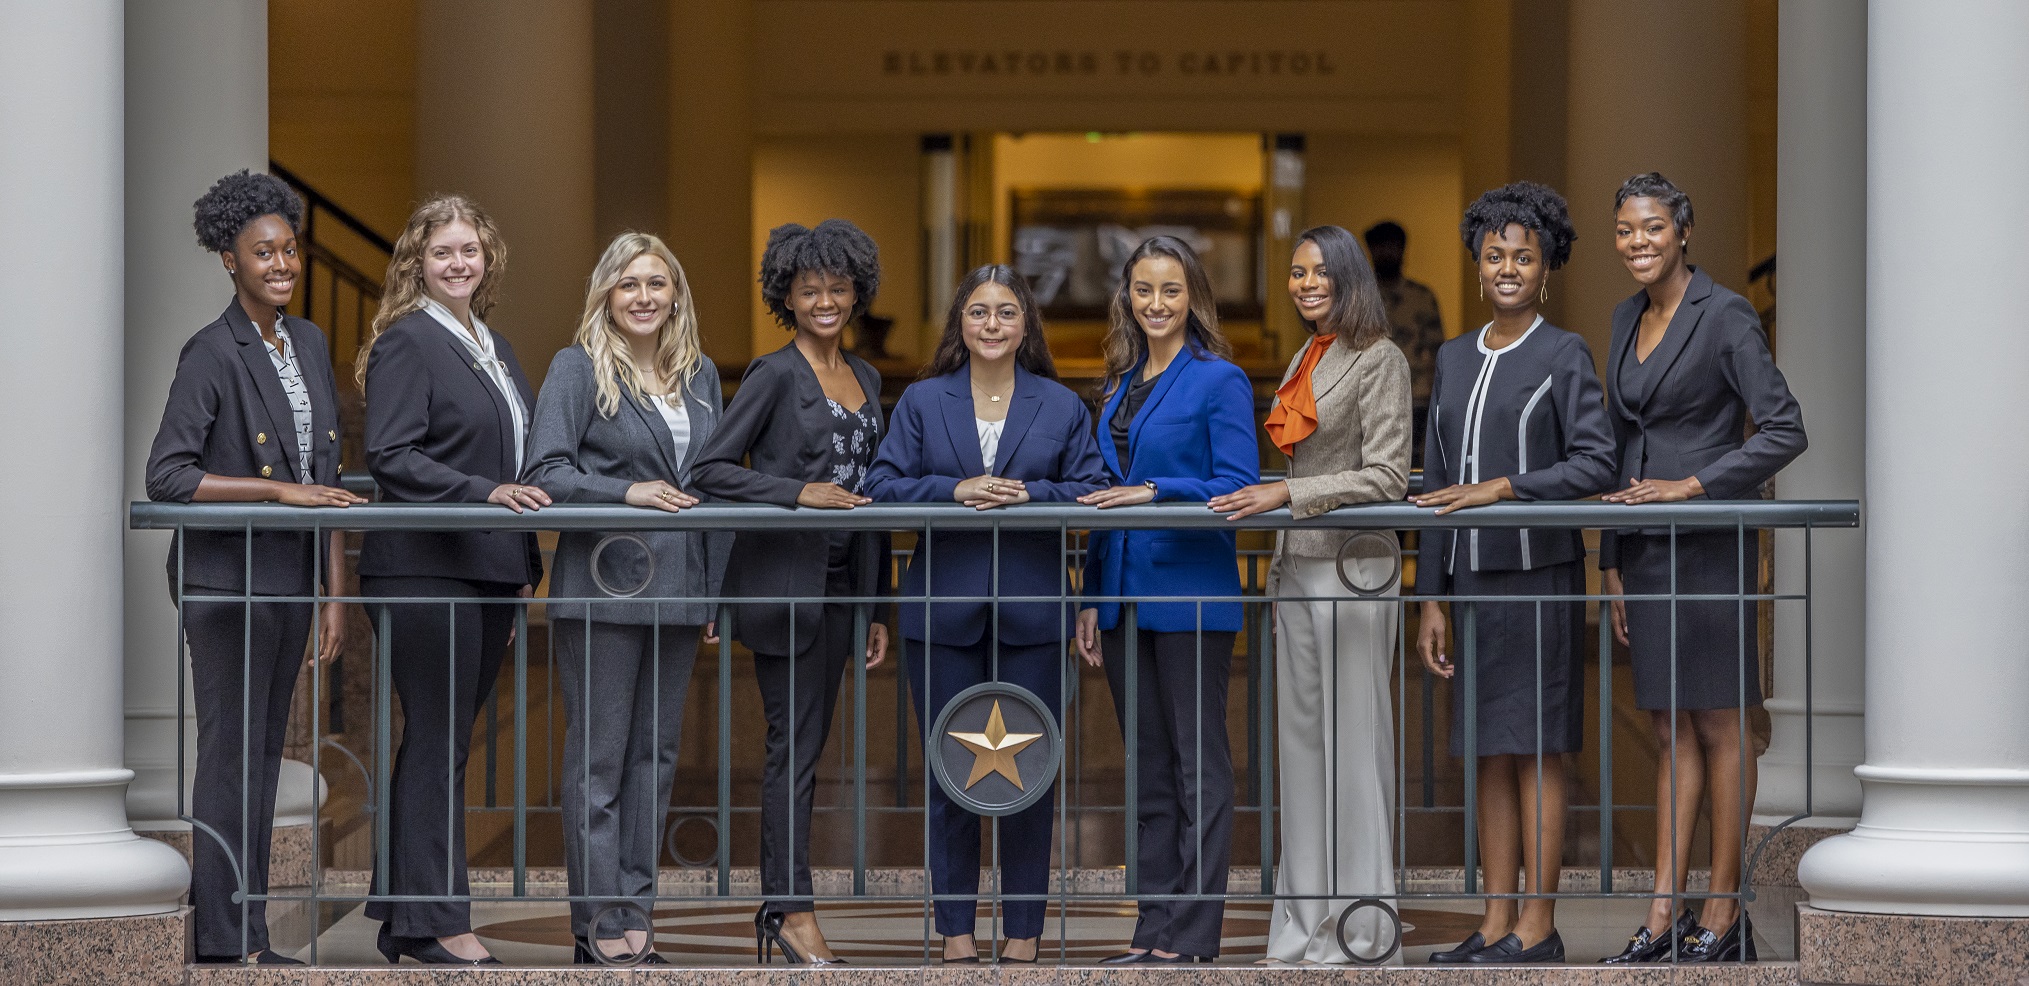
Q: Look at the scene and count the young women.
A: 9